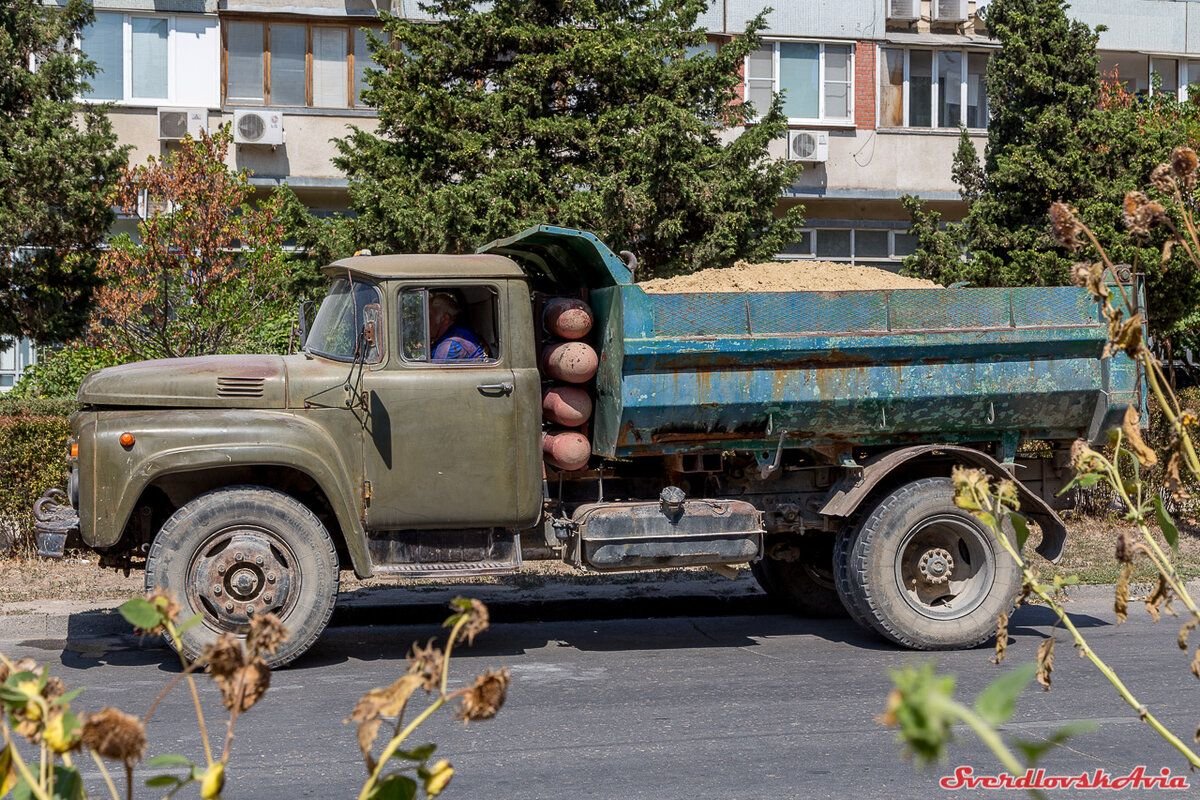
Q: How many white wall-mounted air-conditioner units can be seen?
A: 5